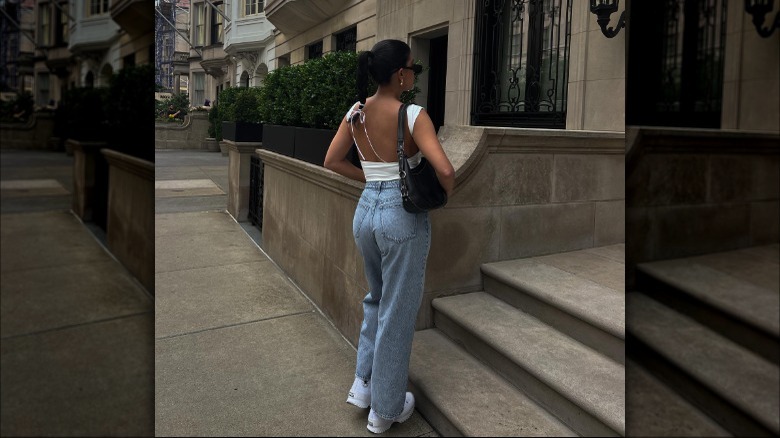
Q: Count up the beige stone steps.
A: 3